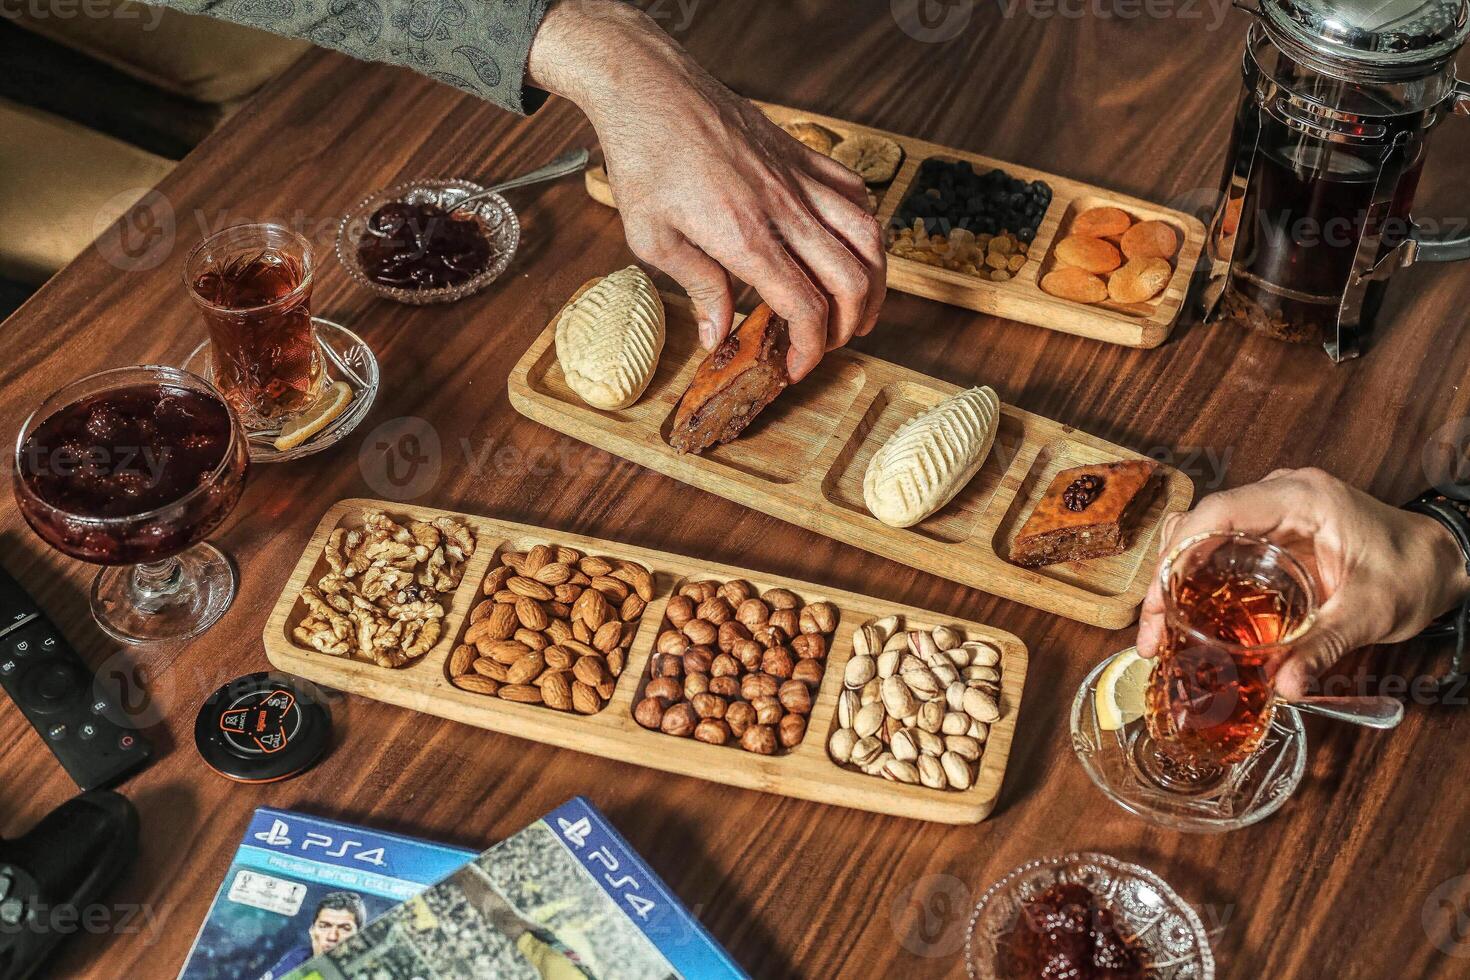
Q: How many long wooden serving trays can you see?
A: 3